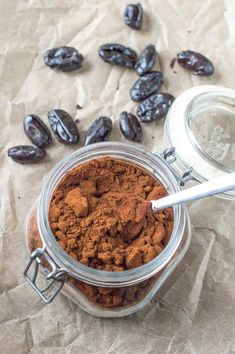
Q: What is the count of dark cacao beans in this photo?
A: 12